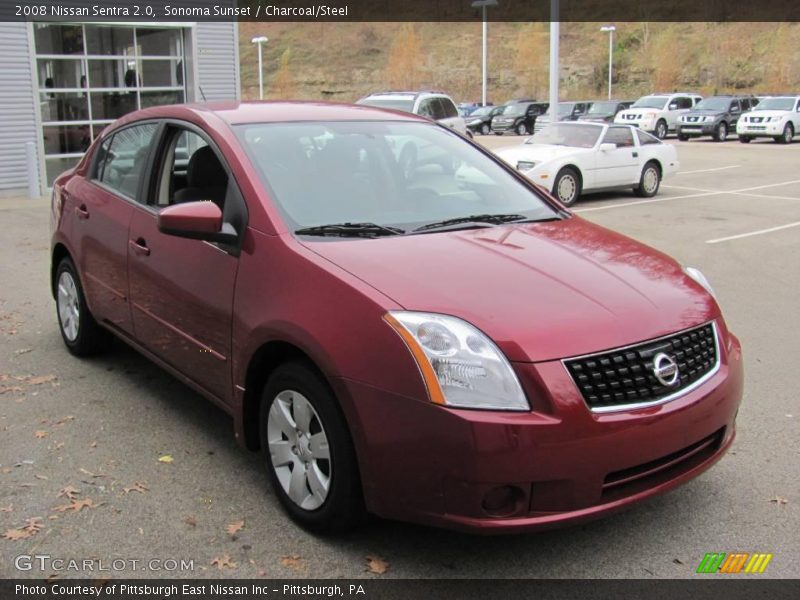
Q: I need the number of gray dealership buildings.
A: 1